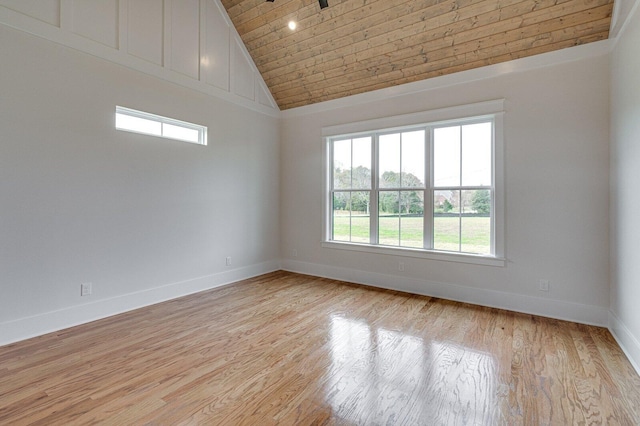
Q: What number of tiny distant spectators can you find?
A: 0